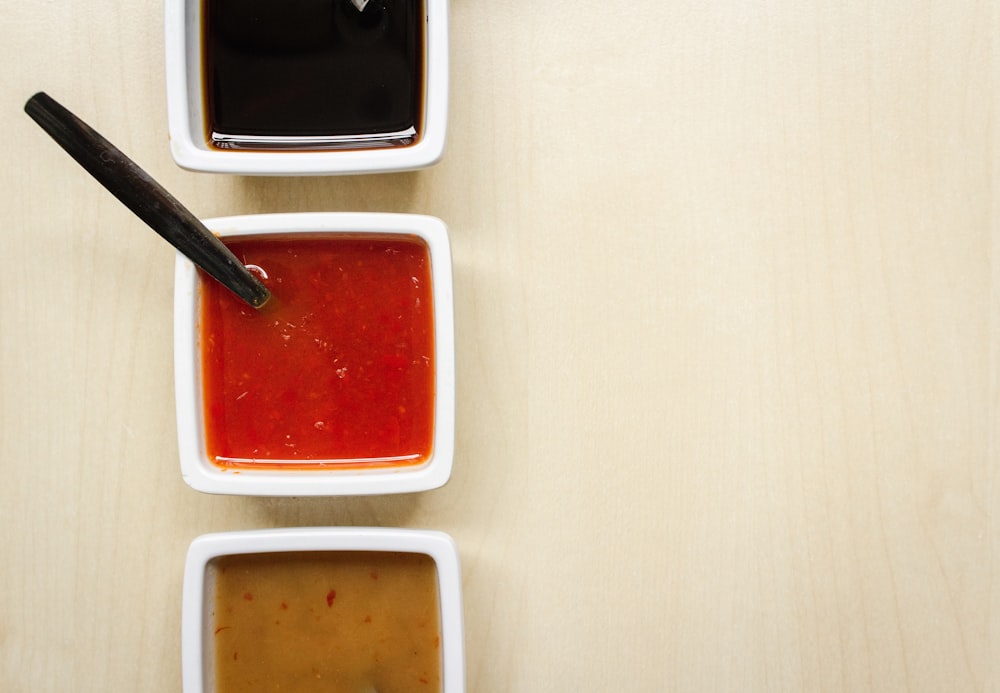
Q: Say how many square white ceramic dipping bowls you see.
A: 3